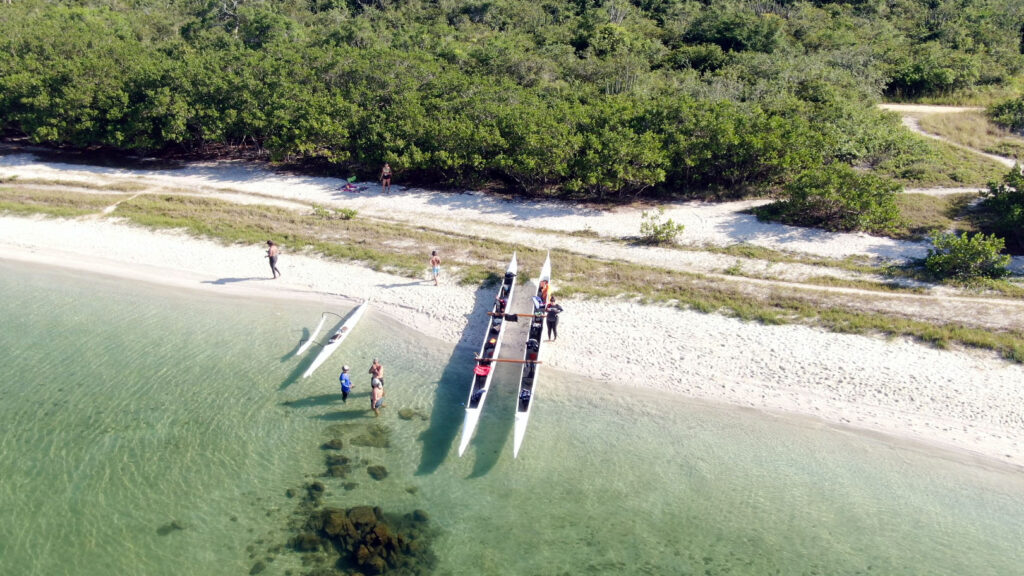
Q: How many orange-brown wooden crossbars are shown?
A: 2